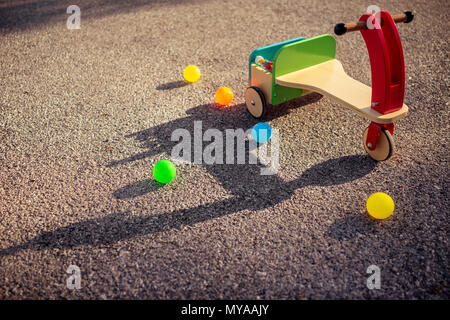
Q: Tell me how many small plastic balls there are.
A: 5